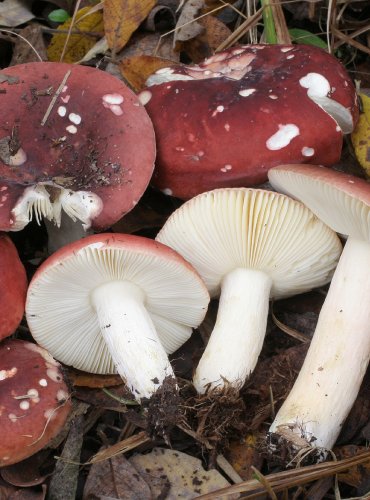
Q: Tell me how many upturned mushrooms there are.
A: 3